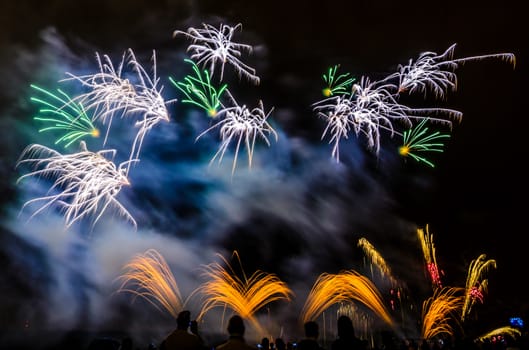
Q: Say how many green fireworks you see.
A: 4